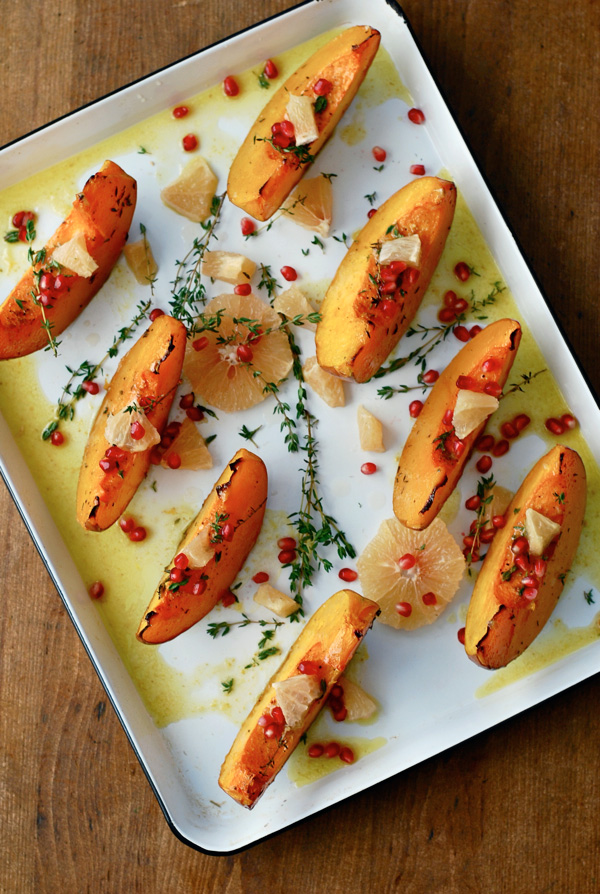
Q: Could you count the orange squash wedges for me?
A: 8